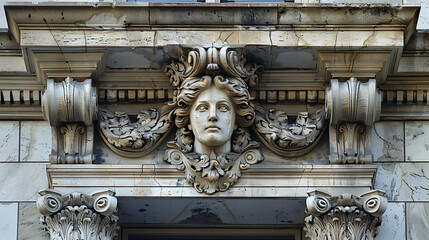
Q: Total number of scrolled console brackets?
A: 2